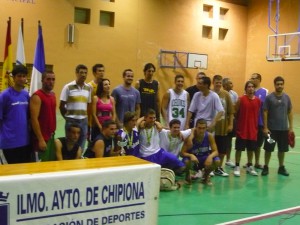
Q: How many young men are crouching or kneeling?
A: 6